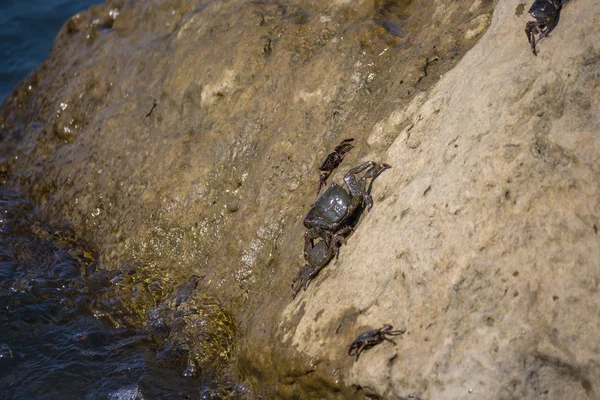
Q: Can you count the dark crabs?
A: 5